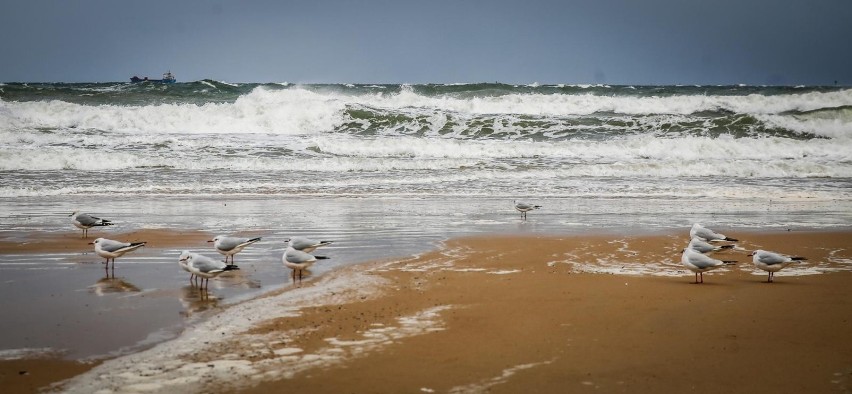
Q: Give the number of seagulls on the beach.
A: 12